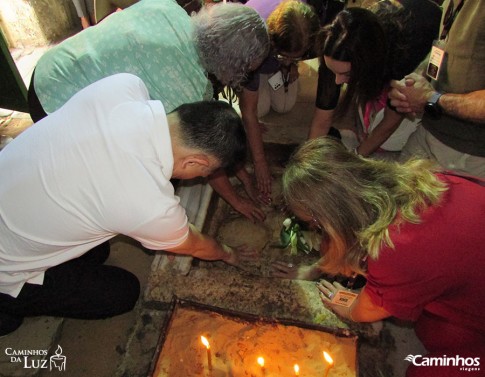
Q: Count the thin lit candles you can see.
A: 4